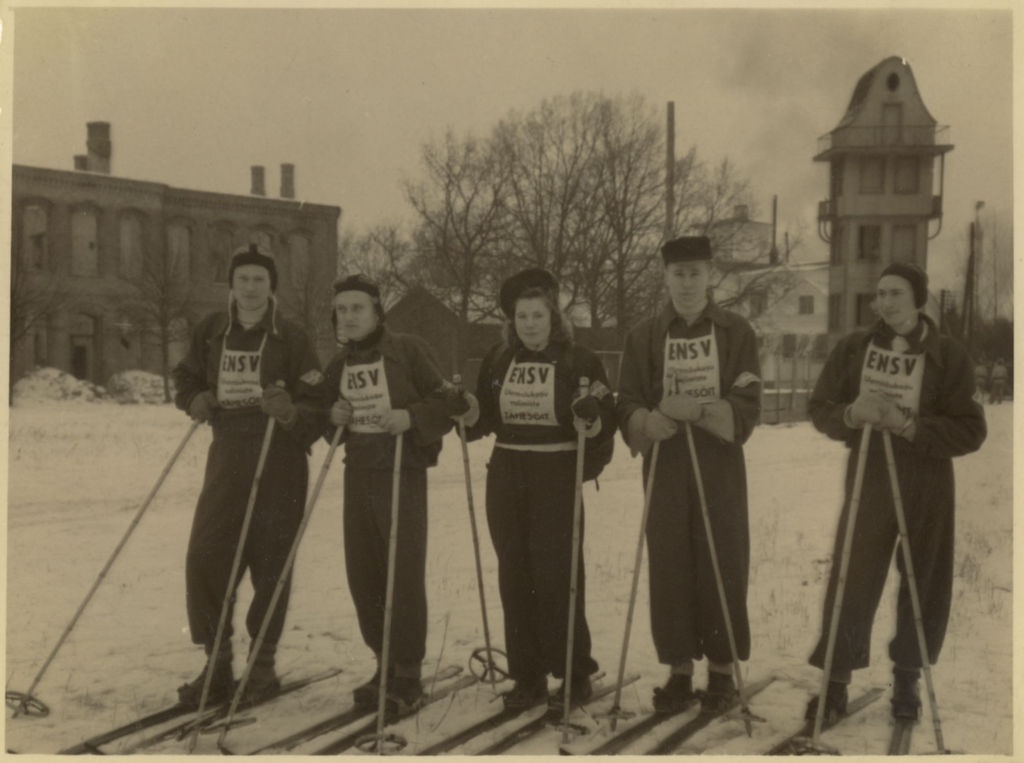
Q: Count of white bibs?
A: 5